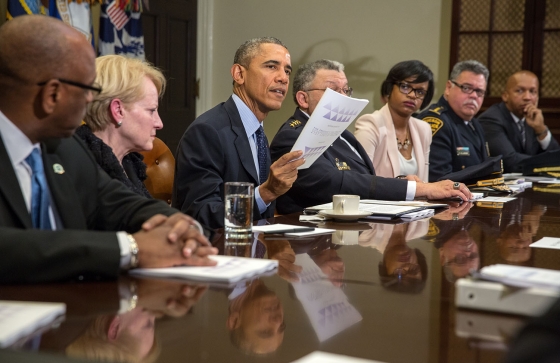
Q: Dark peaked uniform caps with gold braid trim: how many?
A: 2